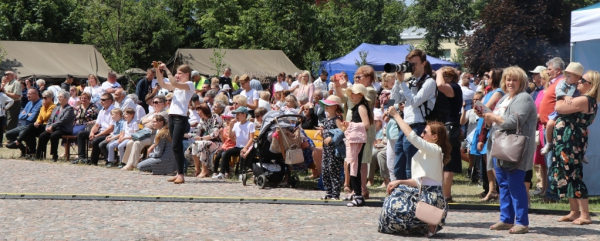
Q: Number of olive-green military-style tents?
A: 2